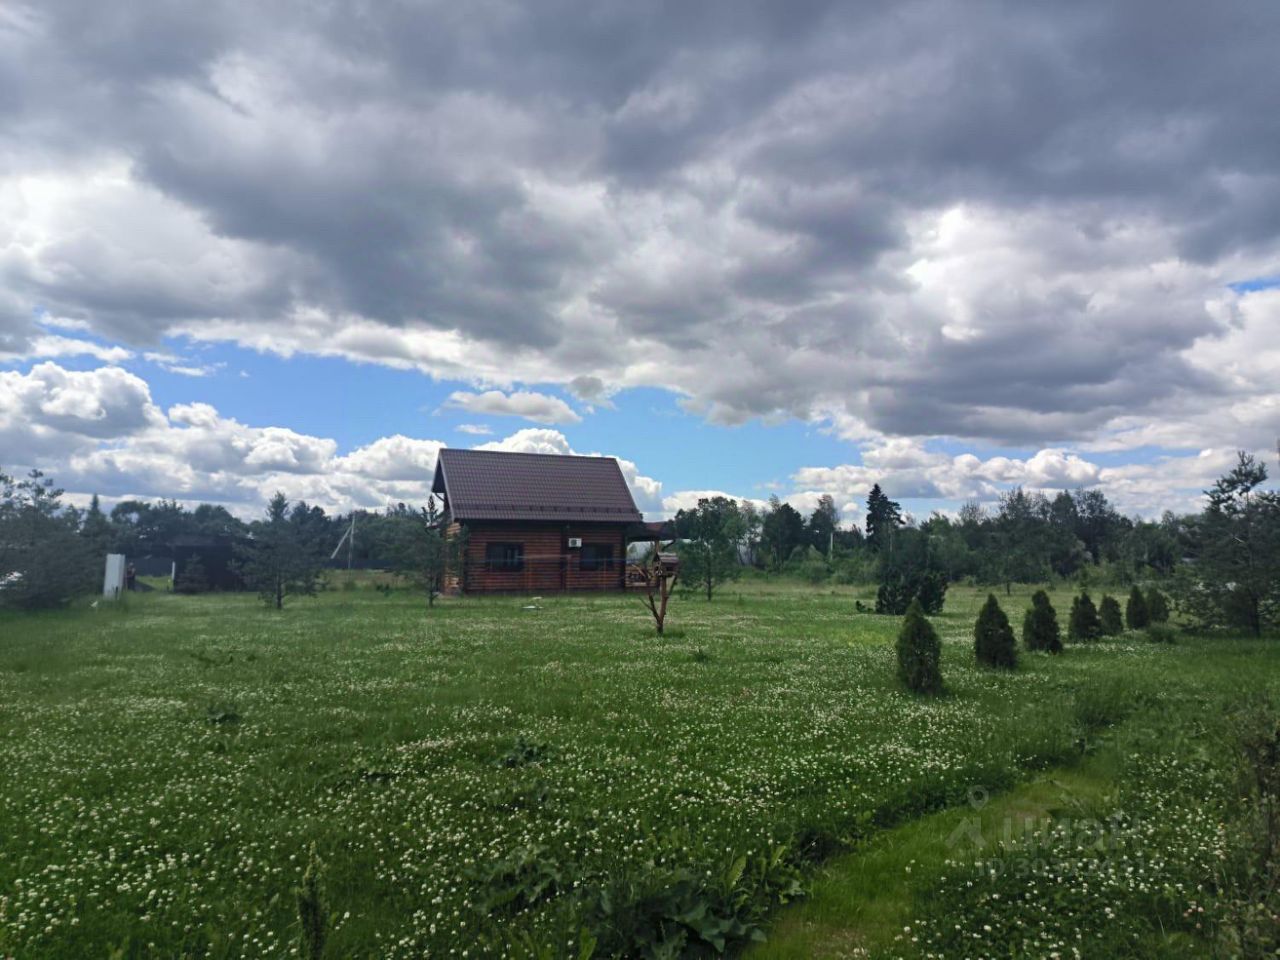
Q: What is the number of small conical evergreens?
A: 7